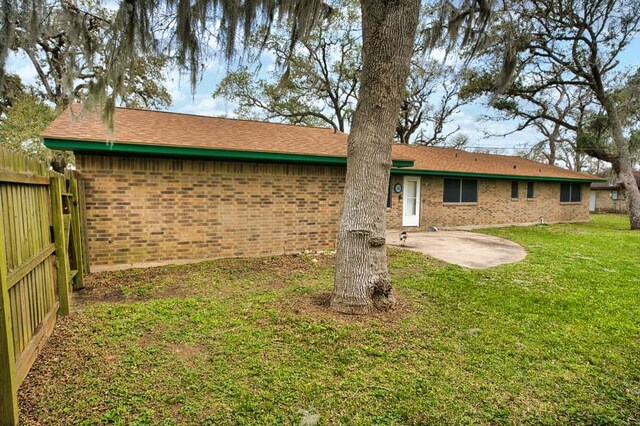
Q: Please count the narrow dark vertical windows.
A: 2